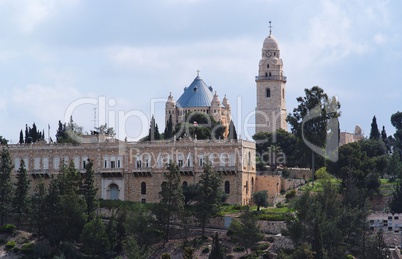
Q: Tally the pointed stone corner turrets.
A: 3